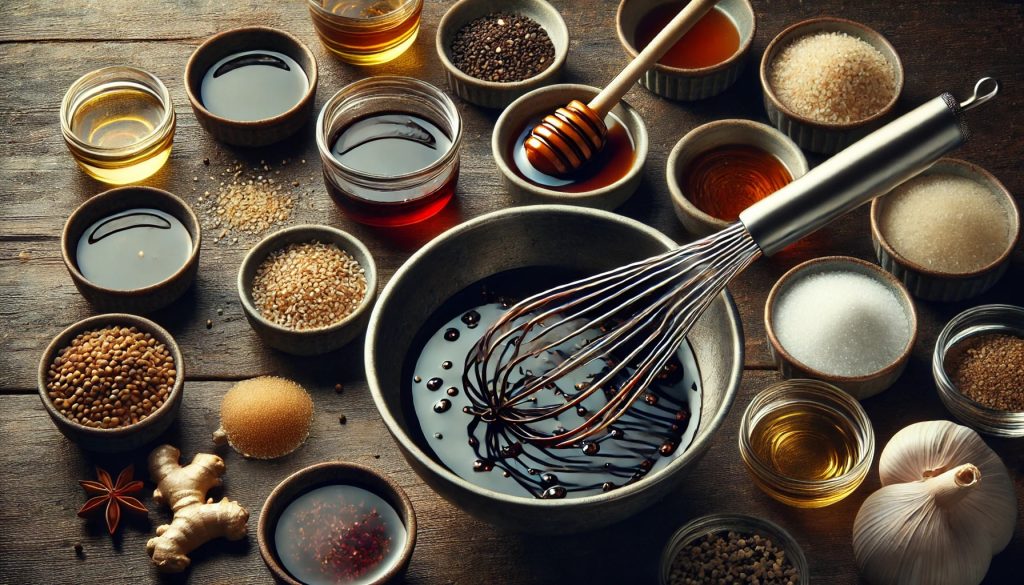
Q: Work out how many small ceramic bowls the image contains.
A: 12